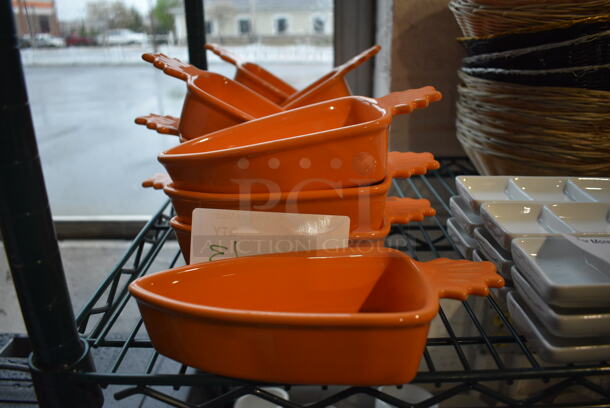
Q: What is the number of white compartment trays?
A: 9